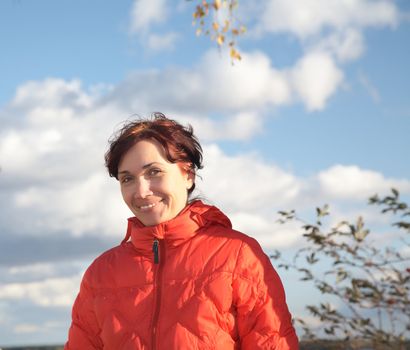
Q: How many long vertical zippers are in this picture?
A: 1